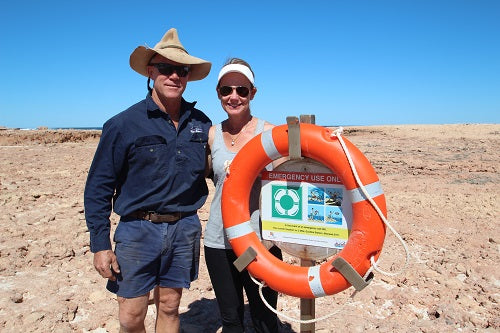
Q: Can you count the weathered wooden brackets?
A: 3